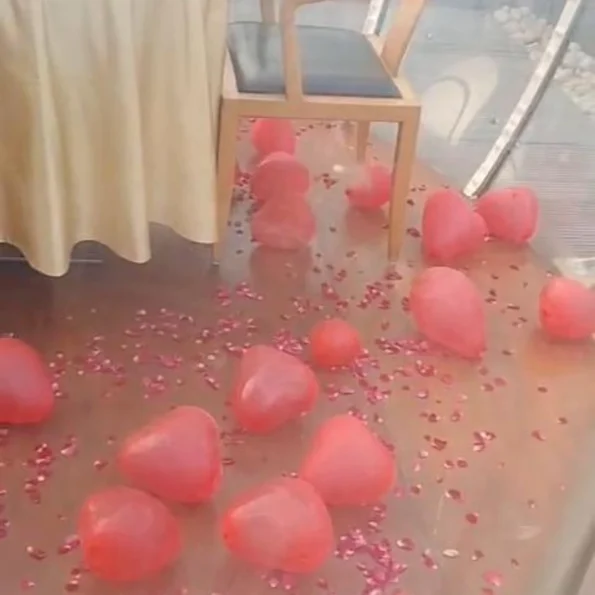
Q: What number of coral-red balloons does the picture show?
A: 15